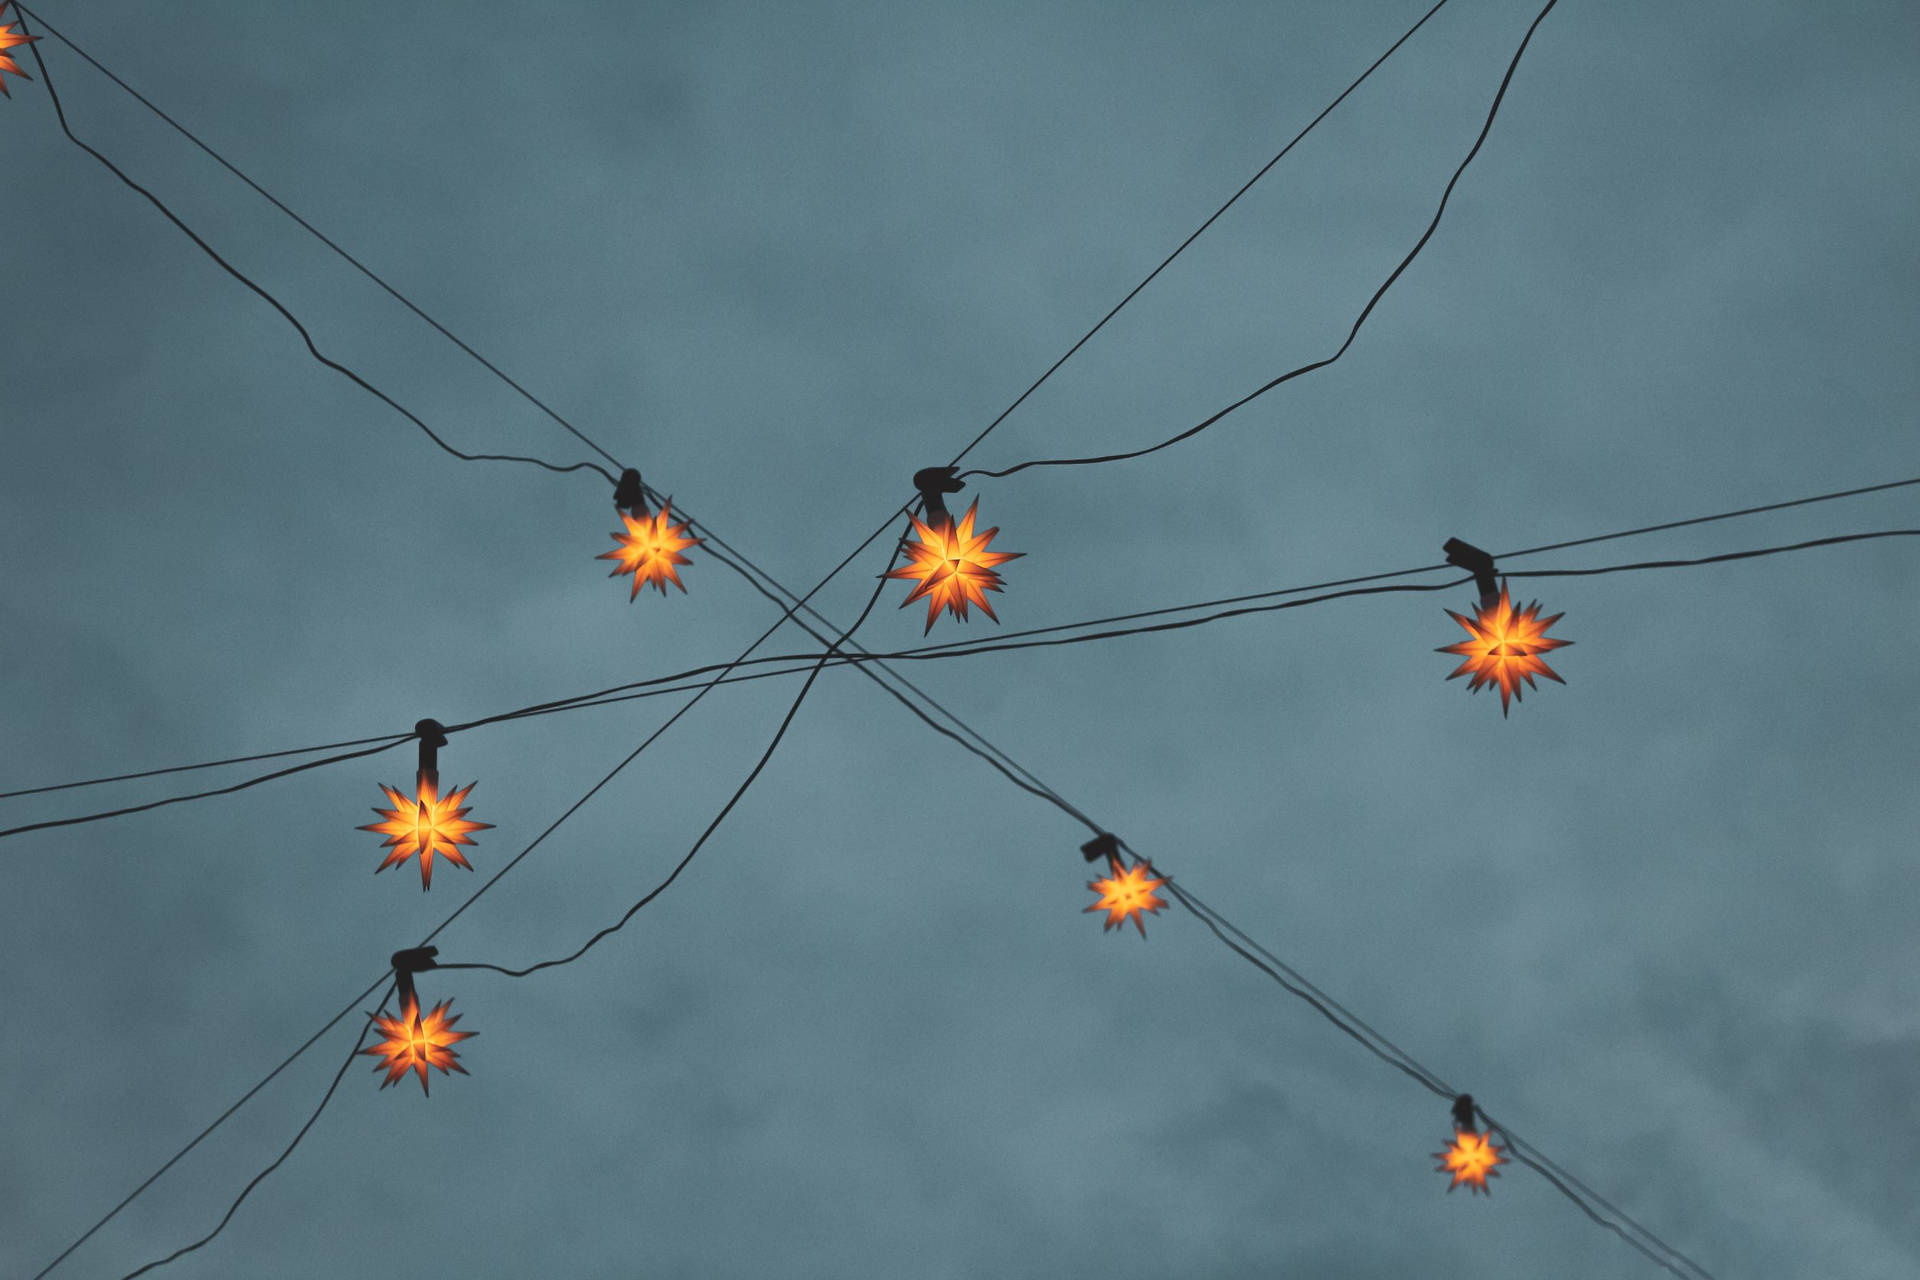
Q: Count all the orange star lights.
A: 8